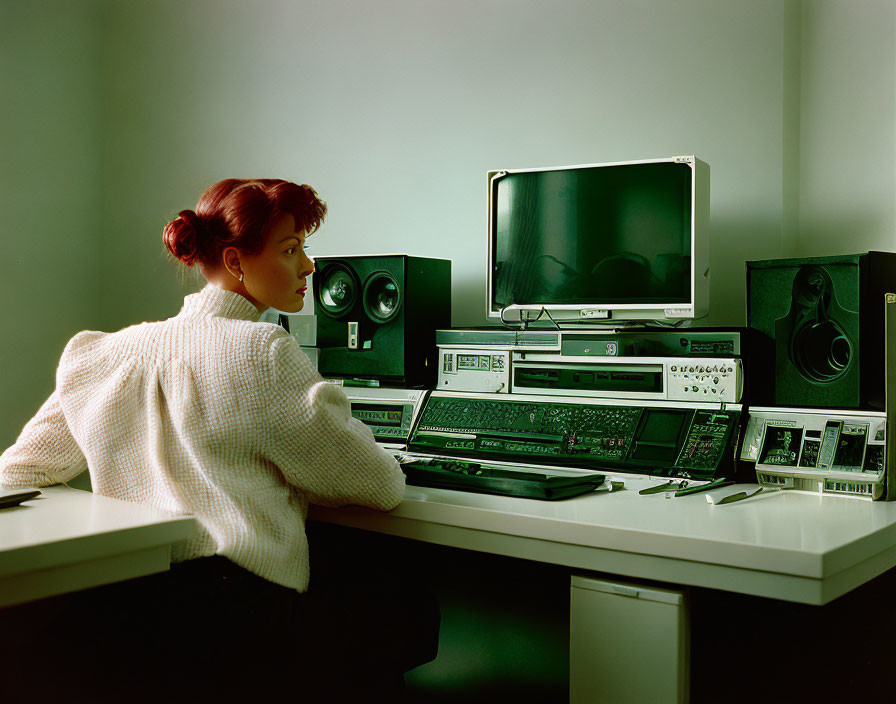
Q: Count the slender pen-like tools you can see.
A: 3